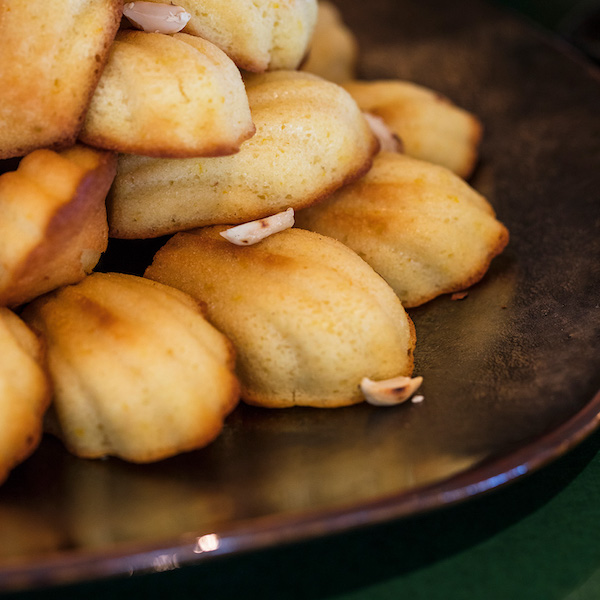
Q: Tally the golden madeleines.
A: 11